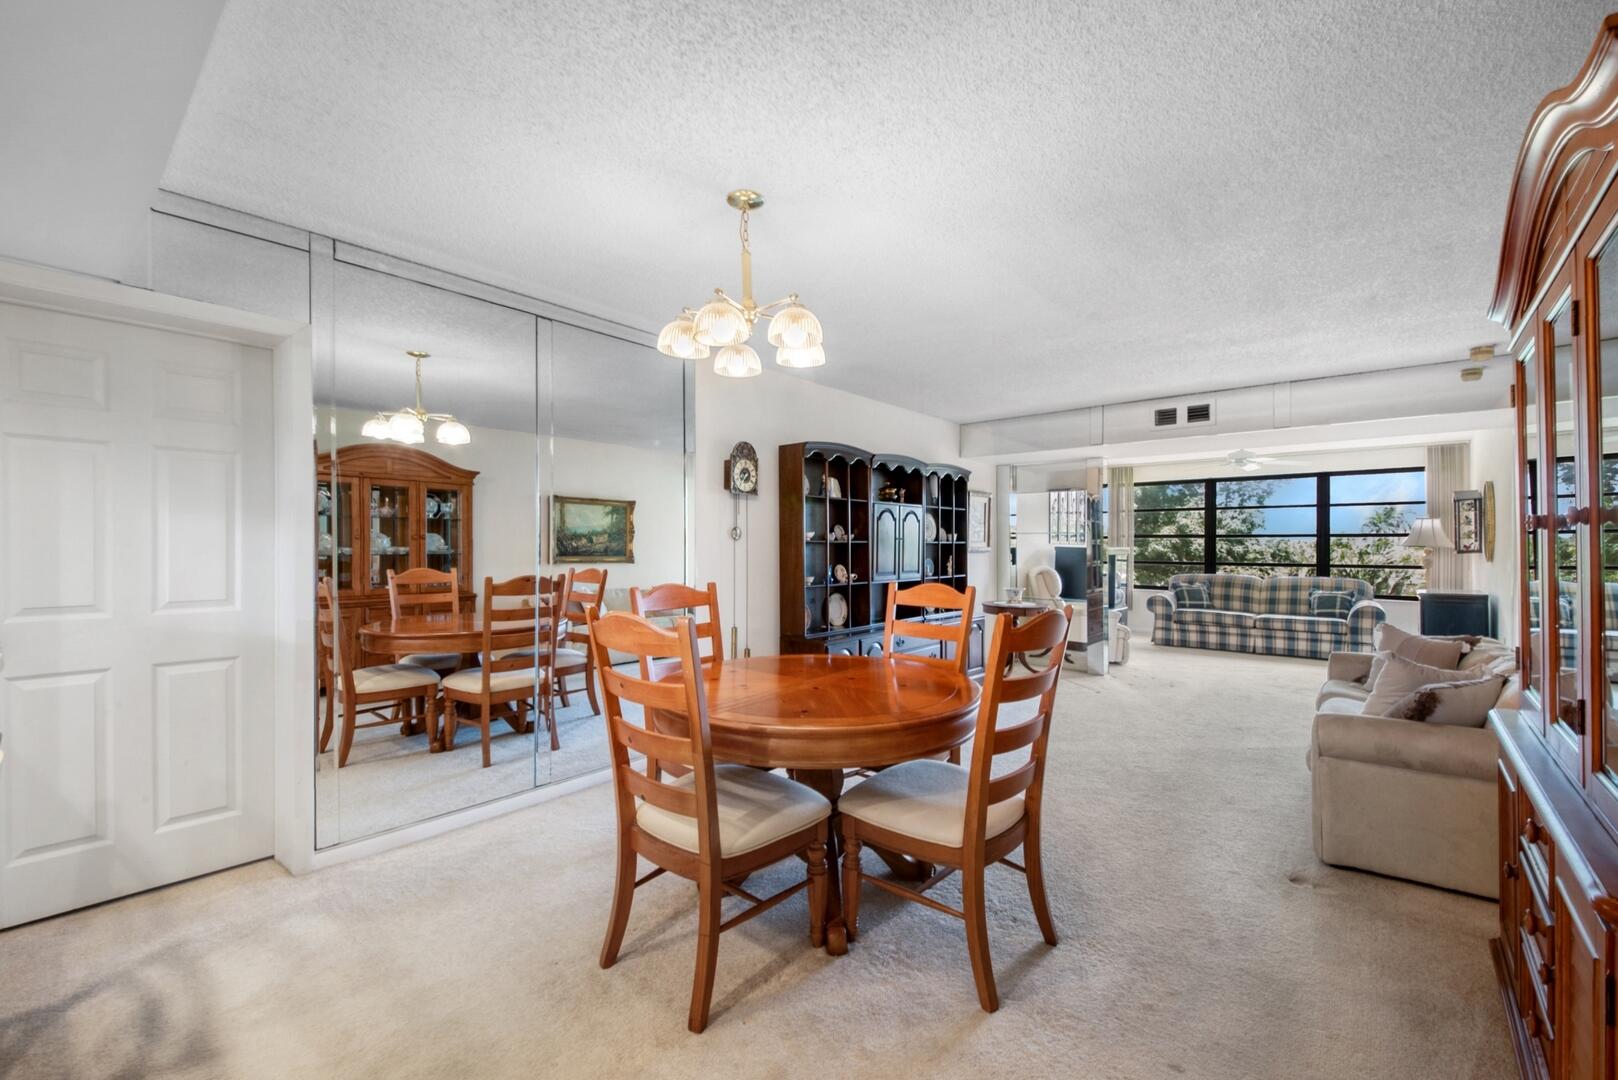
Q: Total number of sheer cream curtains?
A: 2